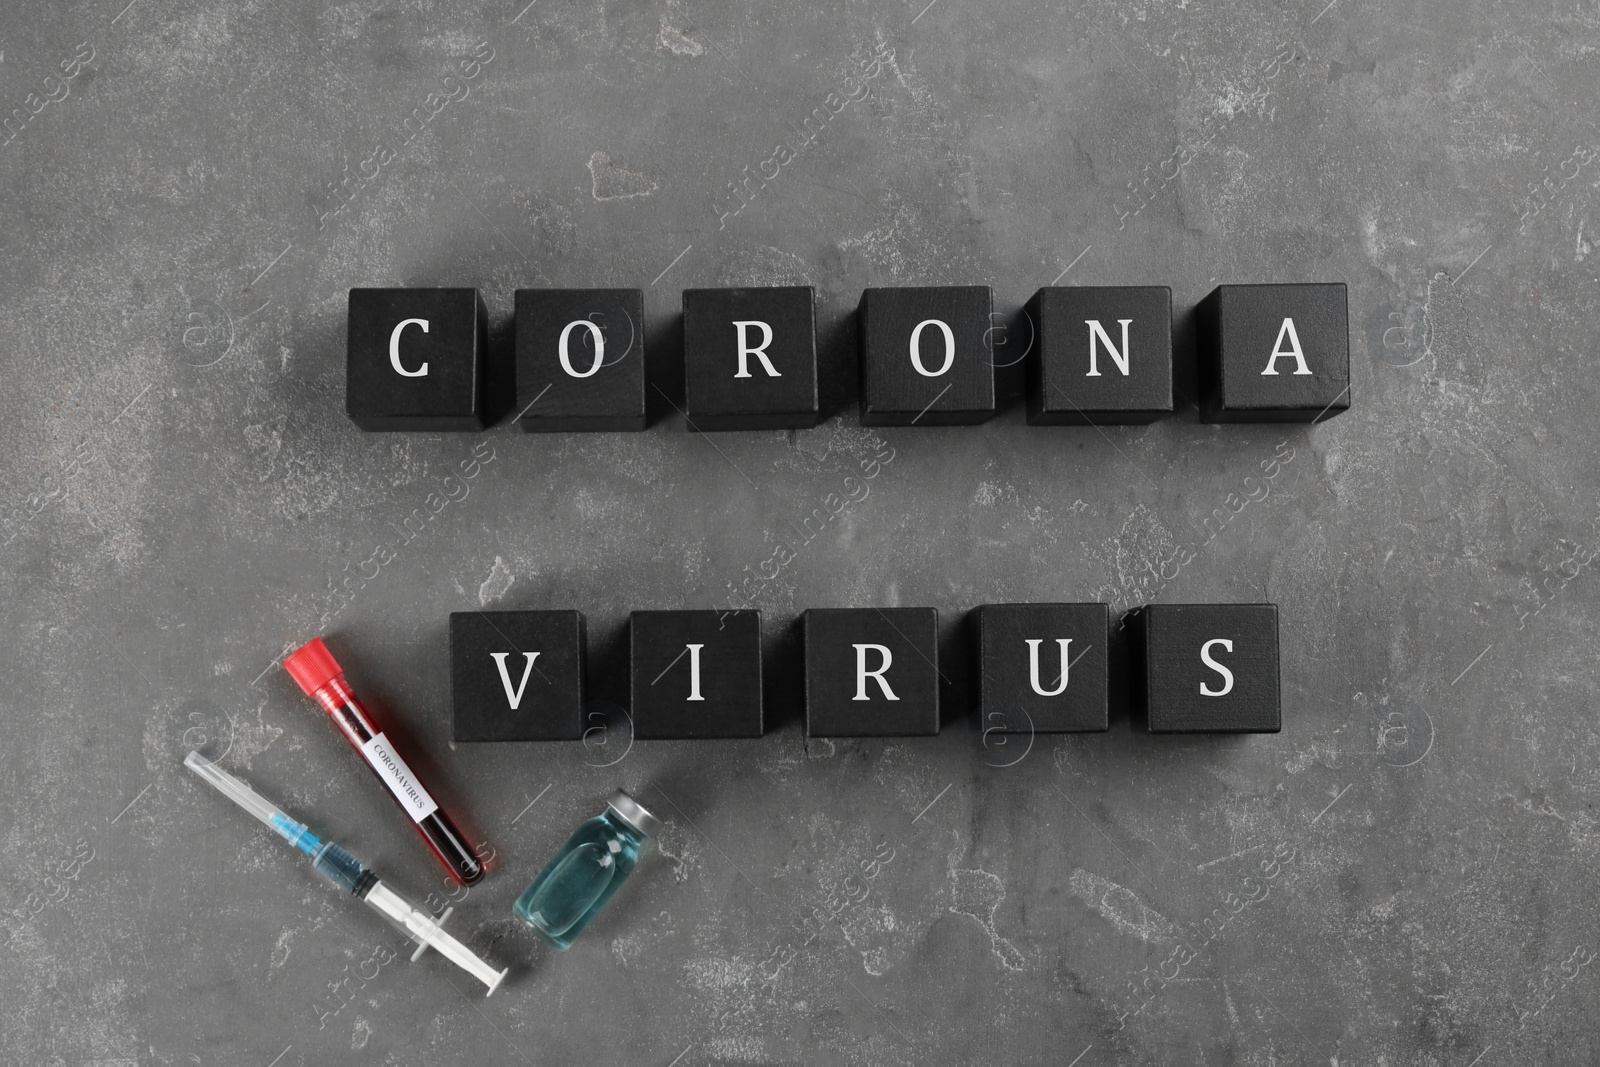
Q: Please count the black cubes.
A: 11